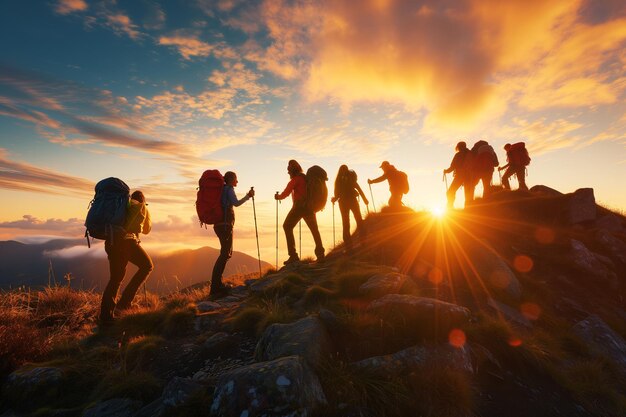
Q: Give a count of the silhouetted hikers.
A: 8